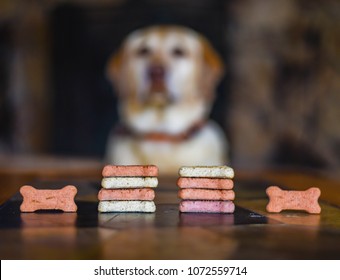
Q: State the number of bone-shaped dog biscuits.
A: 10